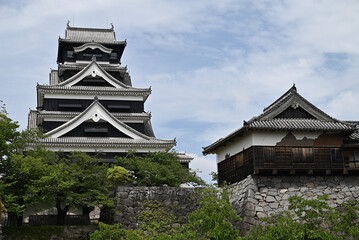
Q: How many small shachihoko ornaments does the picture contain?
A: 2